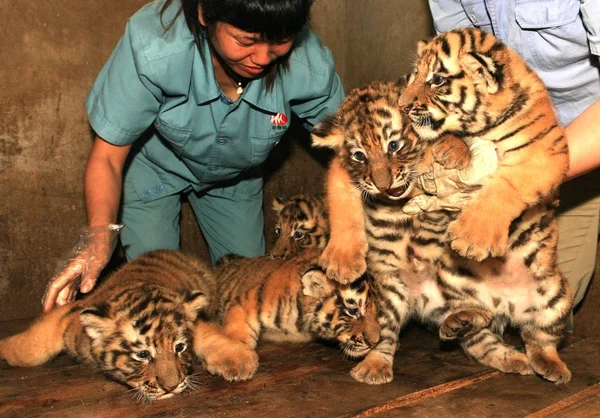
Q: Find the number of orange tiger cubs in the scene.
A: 5